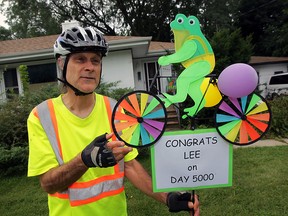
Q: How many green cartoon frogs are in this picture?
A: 1